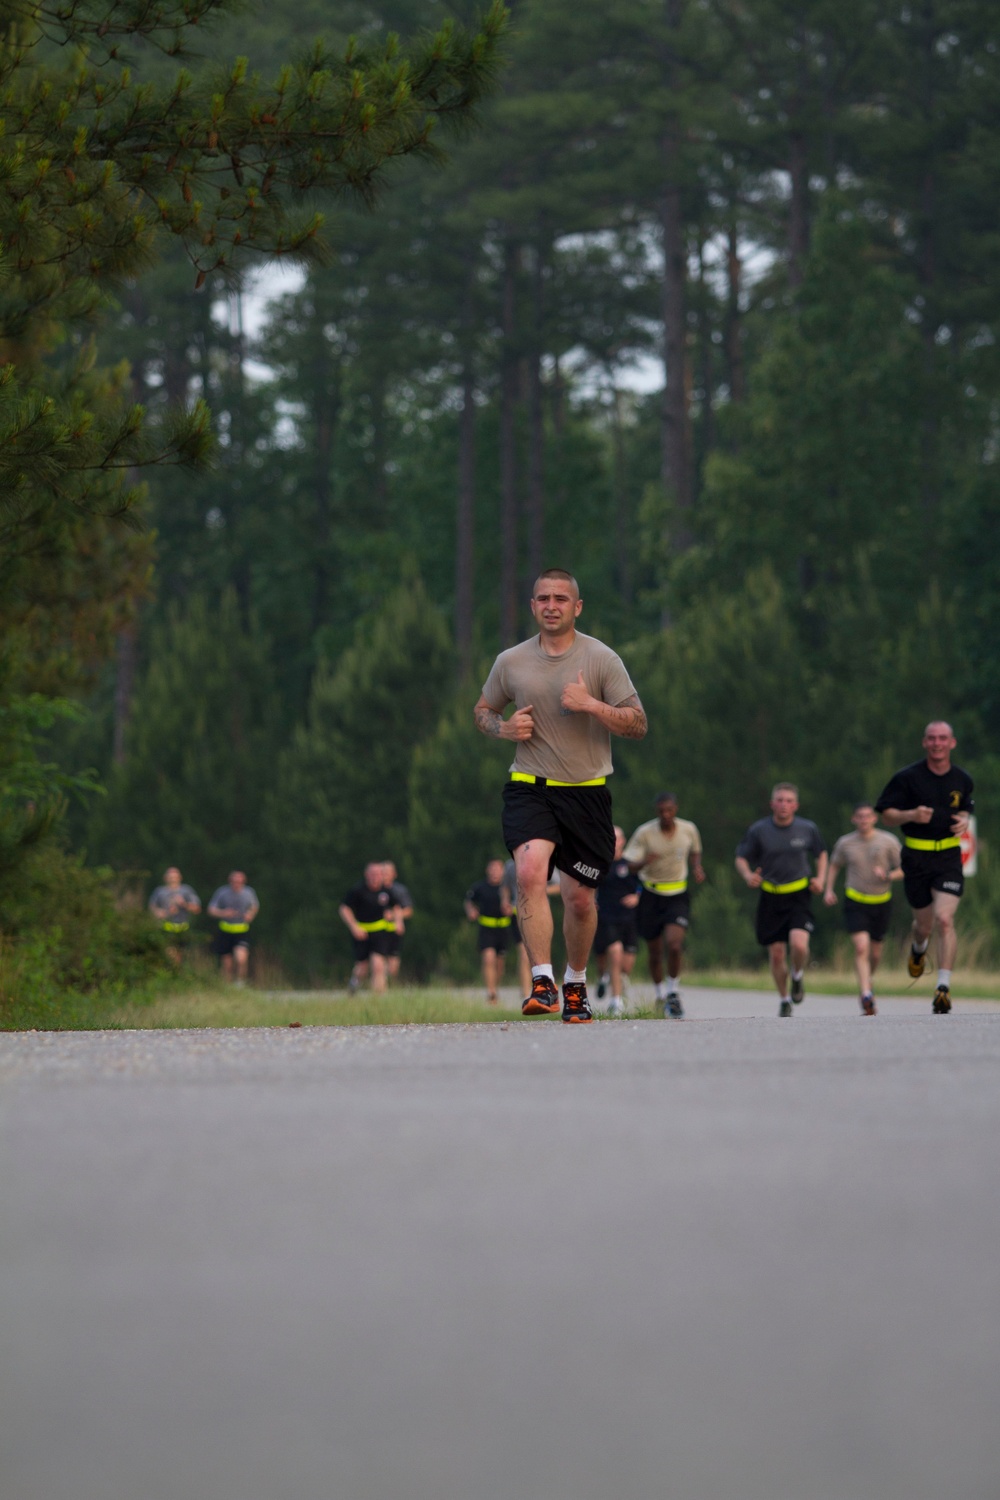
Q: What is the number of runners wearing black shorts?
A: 12